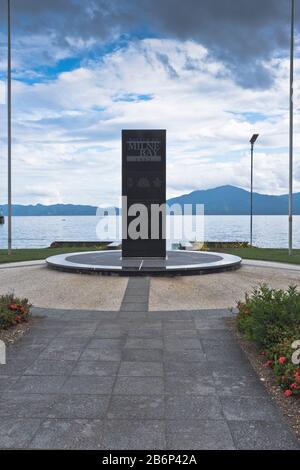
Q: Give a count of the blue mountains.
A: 2